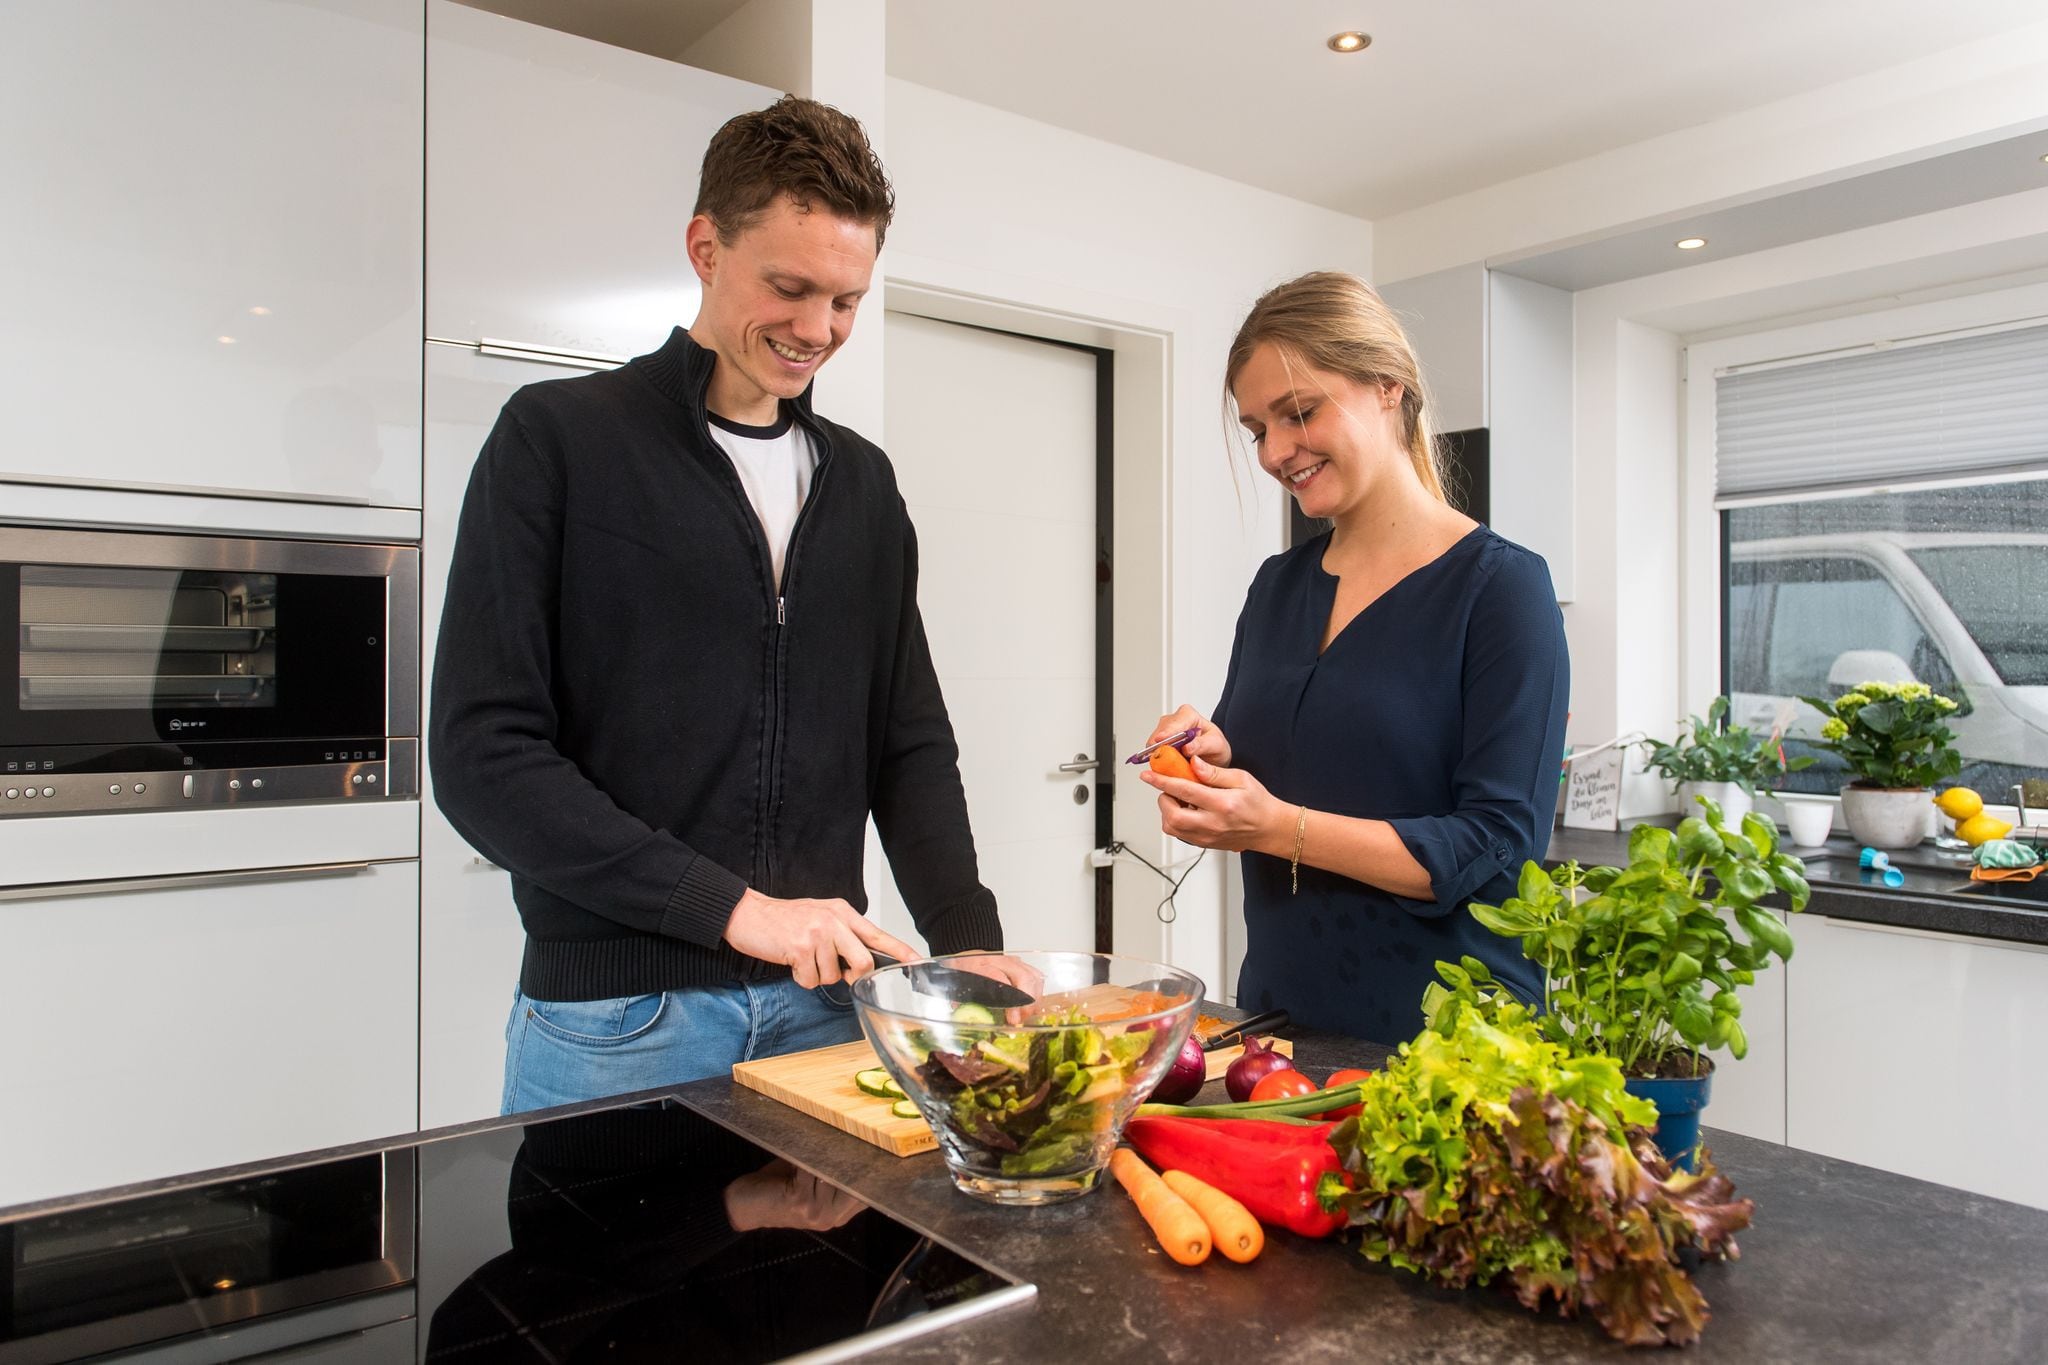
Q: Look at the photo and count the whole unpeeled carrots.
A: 2